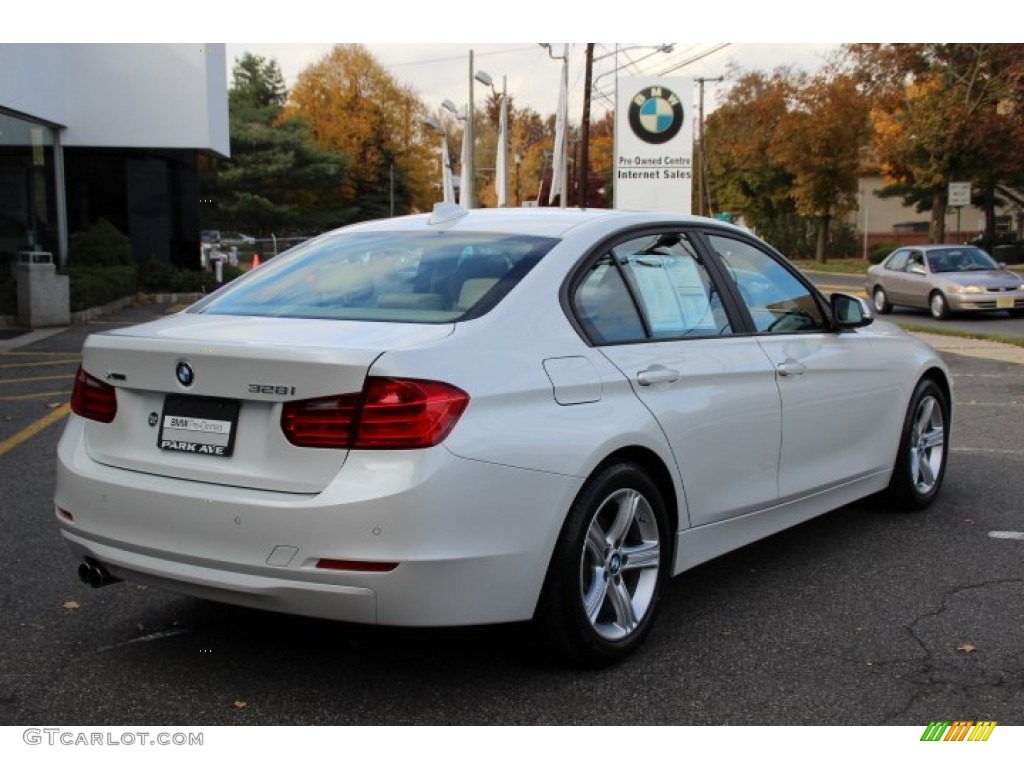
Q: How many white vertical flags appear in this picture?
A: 4